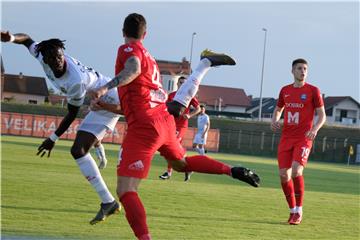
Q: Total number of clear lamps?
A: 2